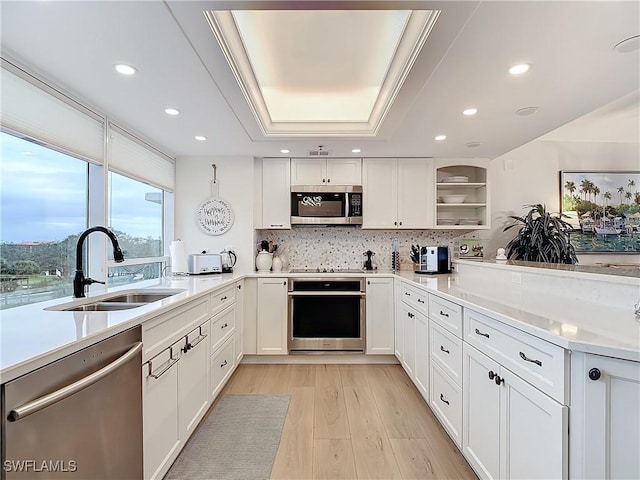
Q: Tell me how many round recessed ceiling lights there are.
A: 8